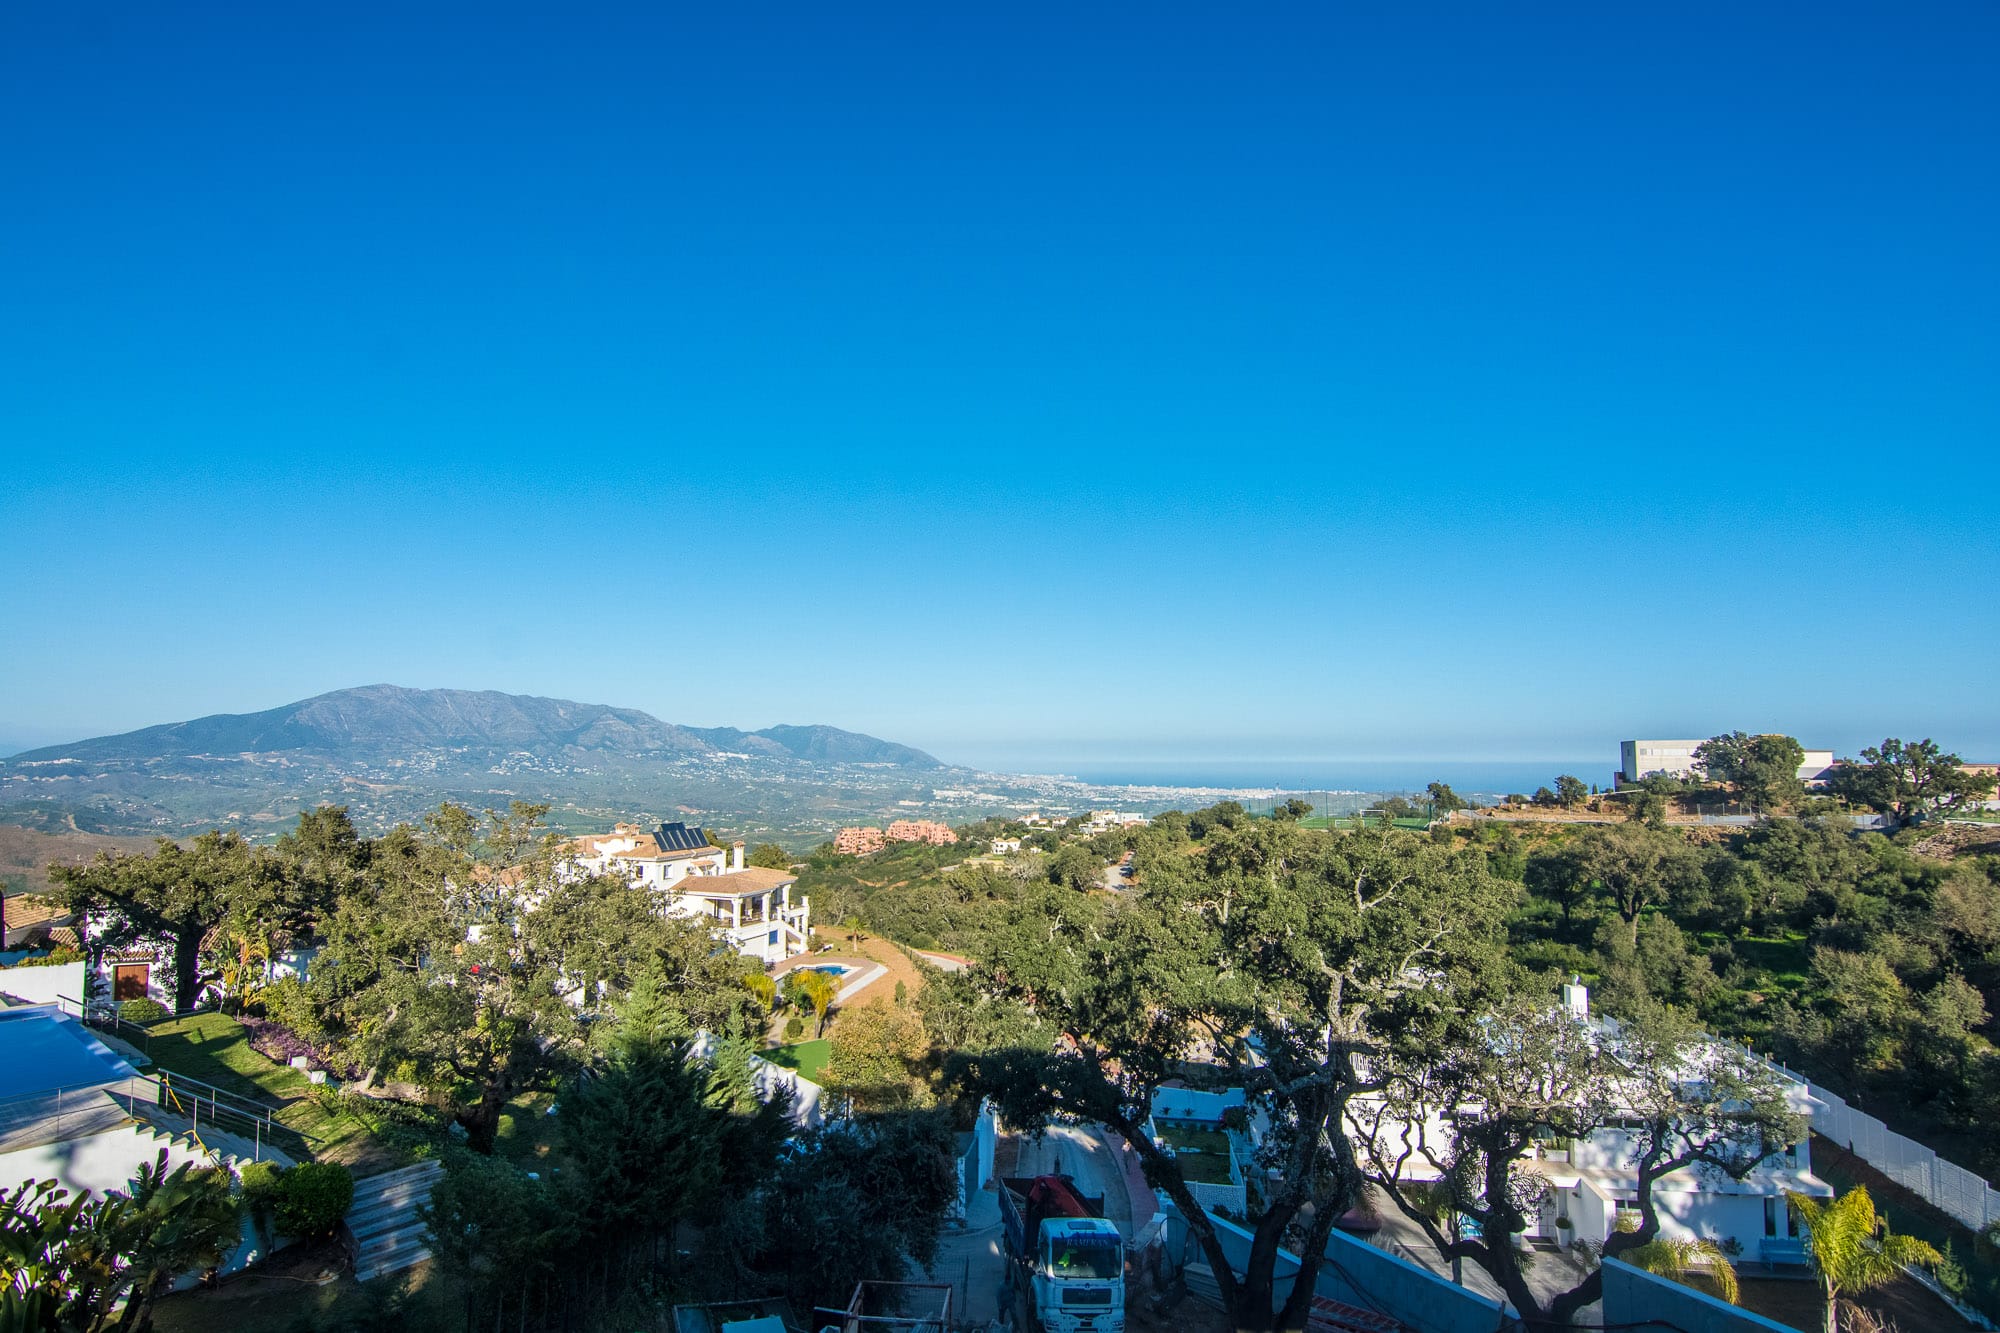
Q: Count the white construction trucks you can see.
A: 1